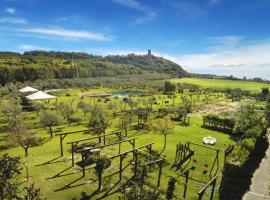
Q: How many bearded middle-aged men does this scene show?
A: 0